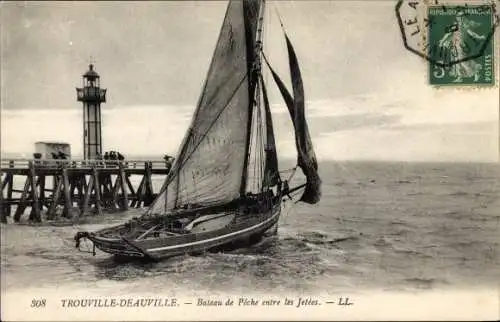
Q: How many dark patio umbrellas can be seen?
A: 0